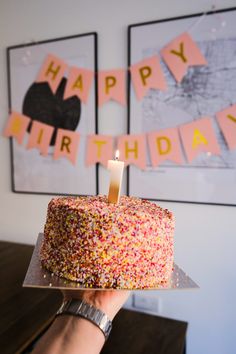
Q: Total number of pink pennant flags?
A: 13